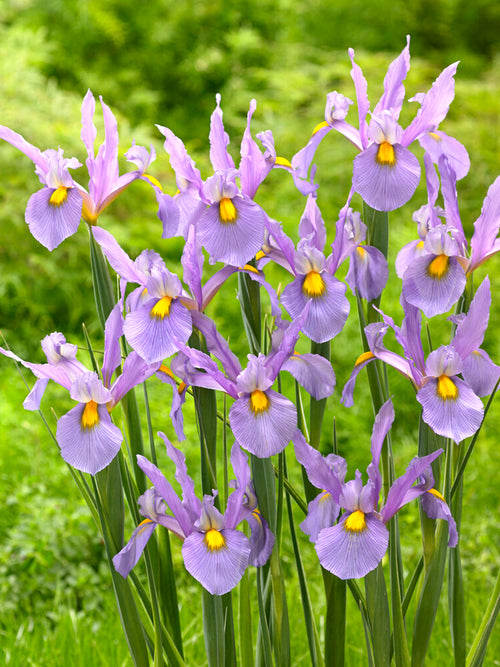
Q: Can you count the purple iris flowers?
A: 11